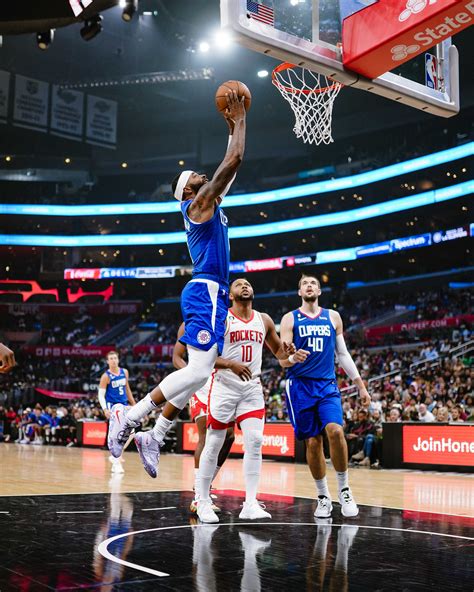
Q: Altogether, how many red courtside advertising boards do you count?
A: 3